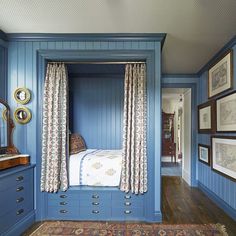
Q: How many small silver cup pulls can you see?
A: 13